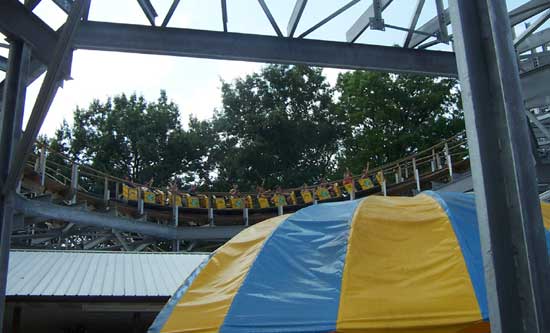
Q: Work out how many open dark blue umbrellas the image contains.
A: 0